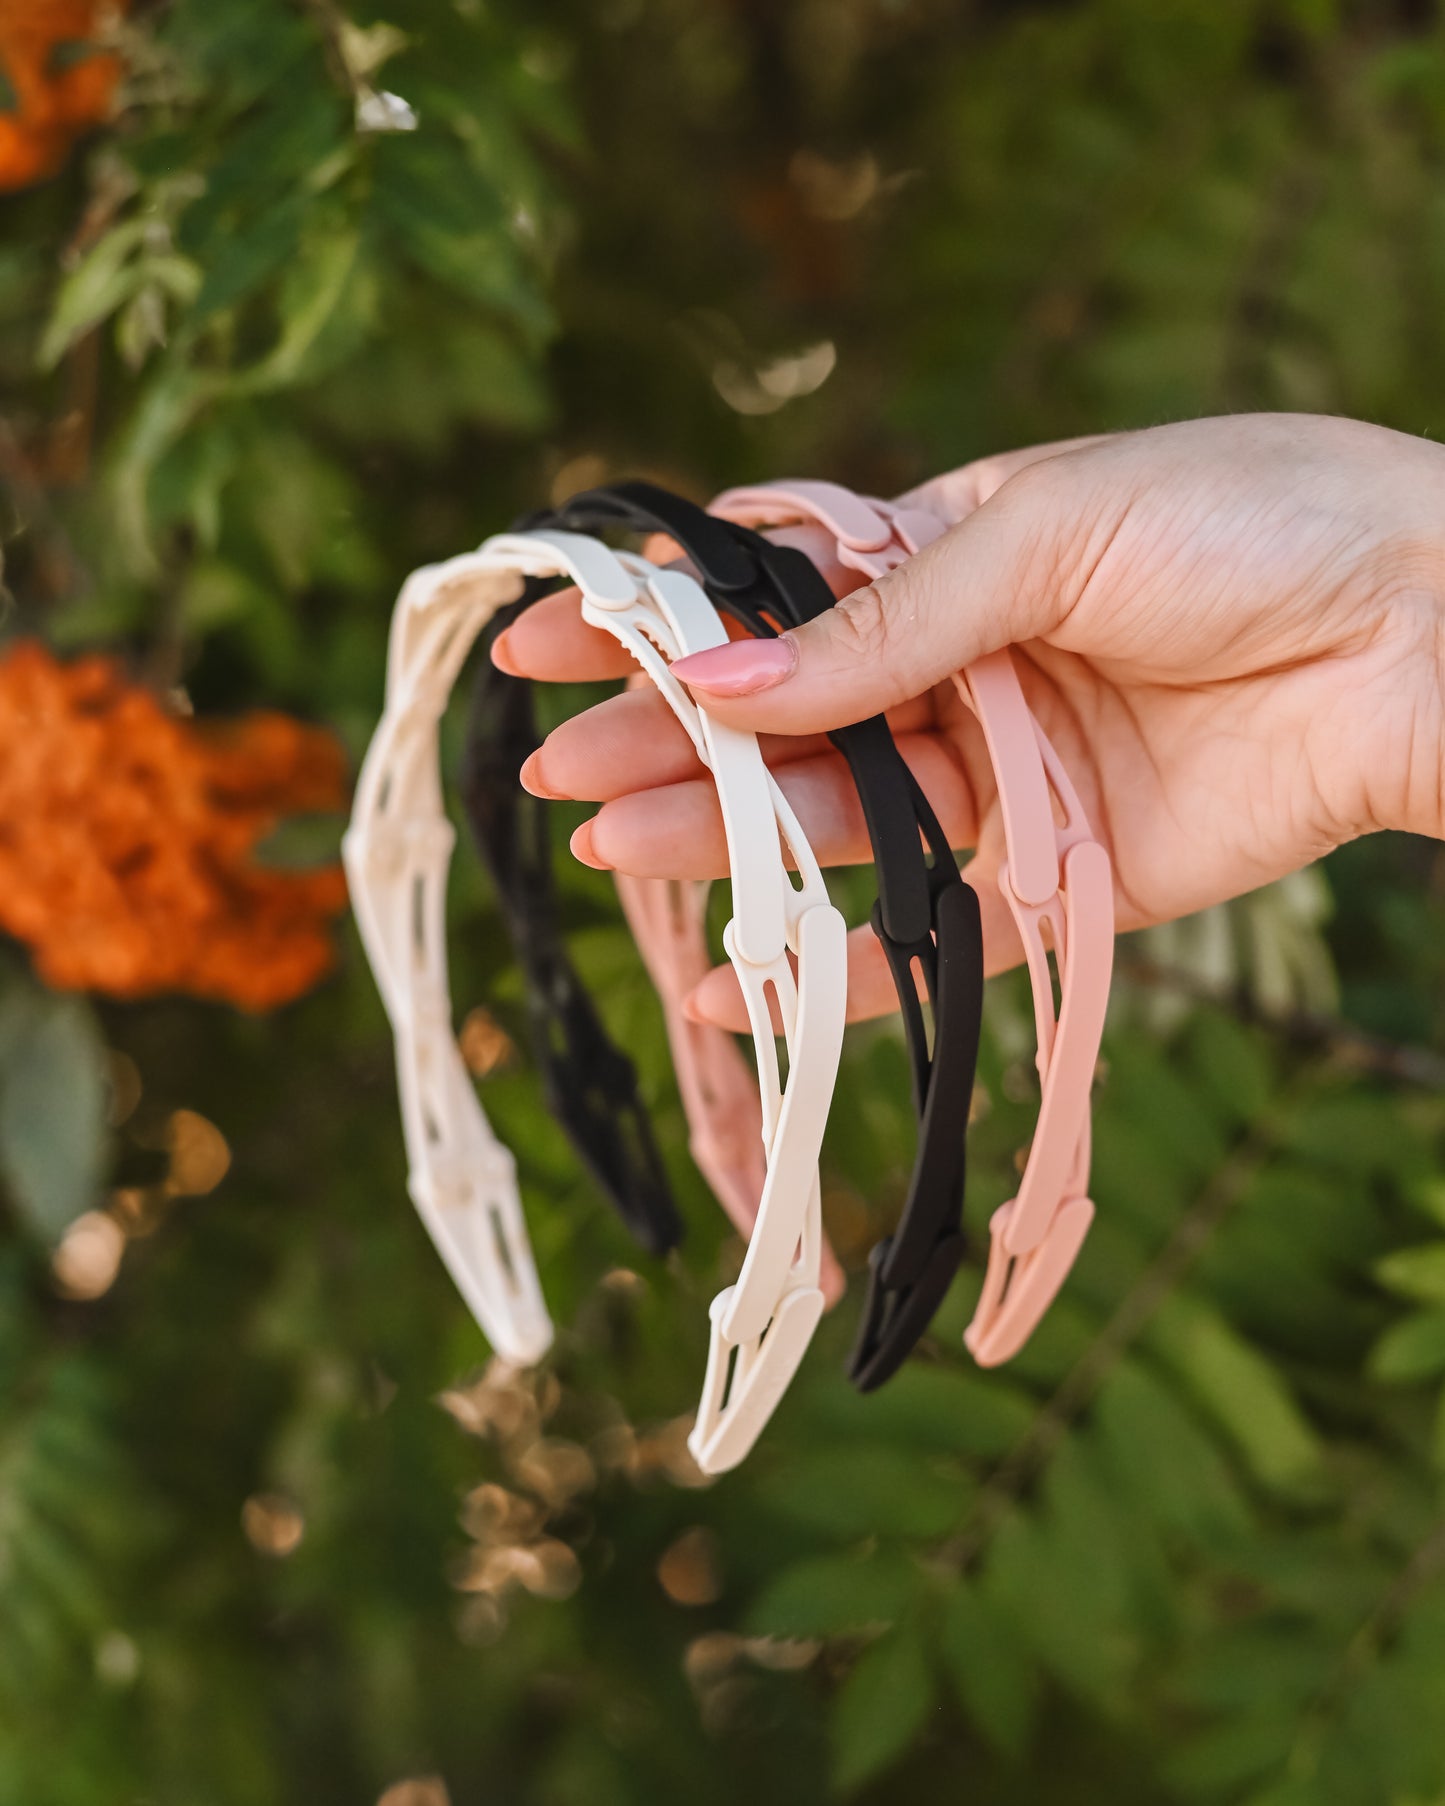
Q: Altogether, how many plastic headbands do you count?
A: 3